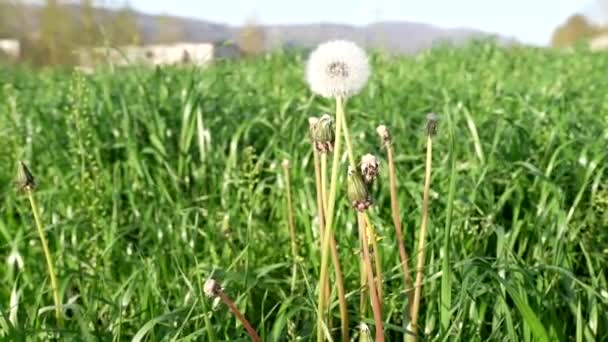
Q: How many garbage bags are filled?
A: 0